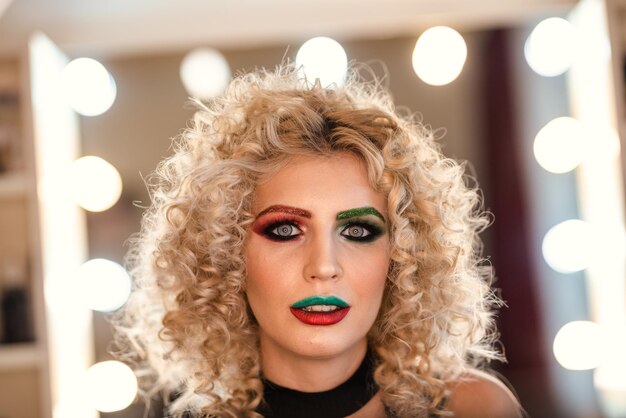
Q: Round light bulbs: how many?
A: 11